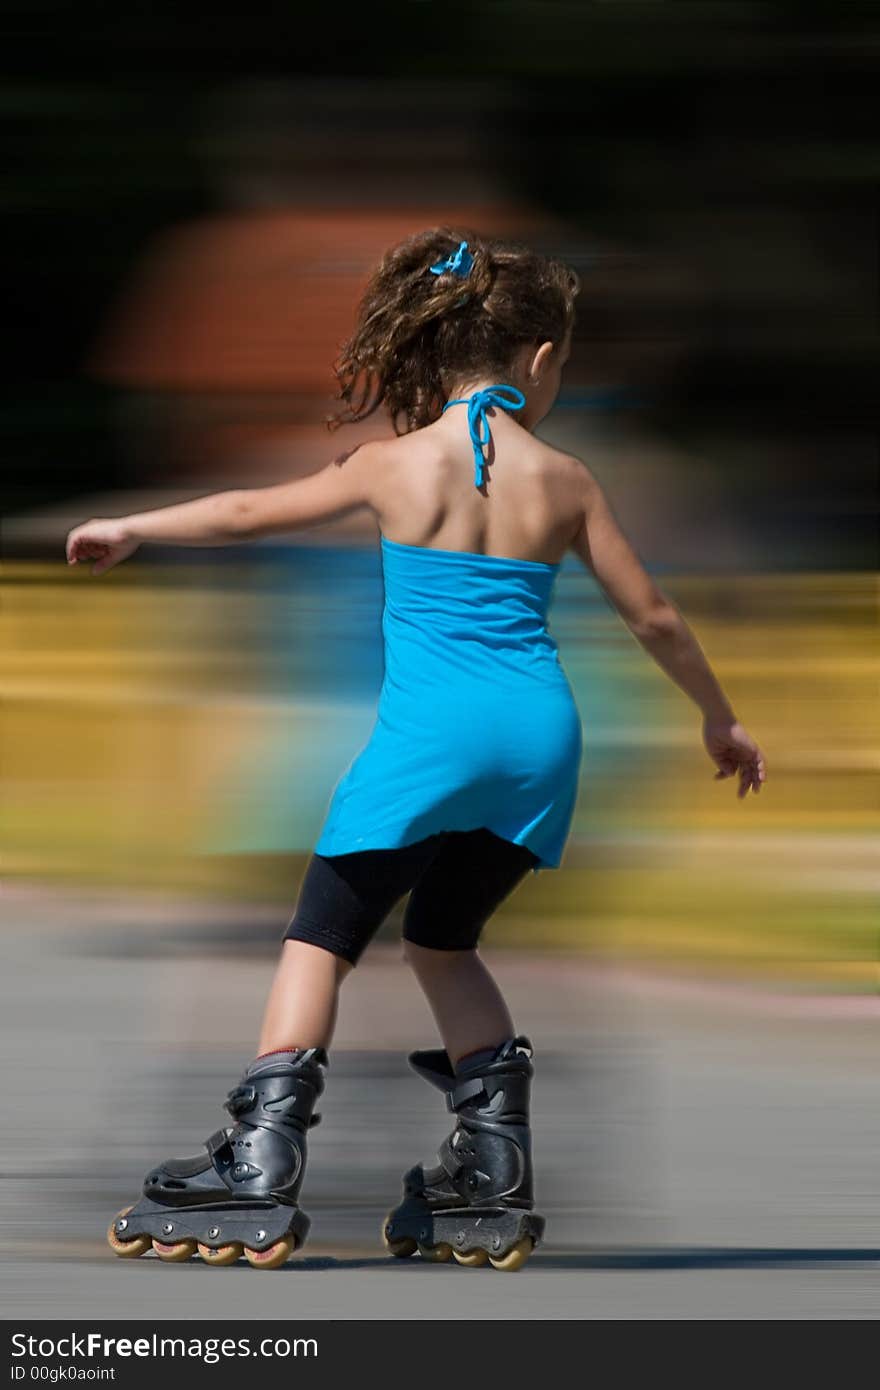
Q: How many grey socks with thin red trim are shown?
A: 2